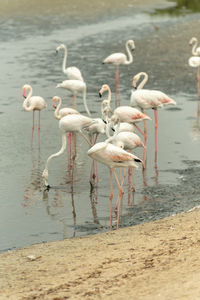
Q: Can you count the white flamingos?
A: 14